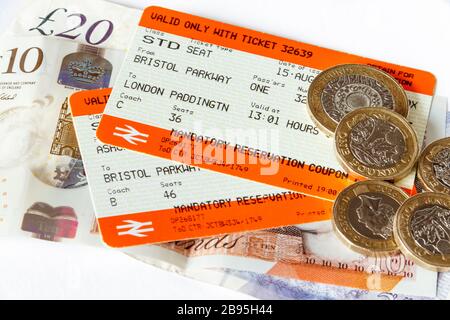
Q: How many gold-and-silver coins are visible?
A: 5